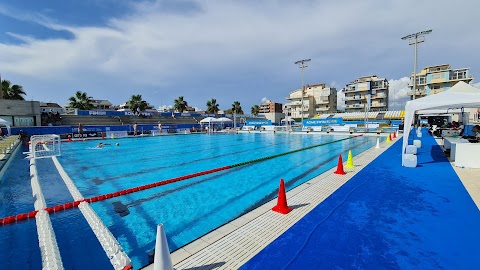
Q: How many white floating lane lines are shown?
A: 2